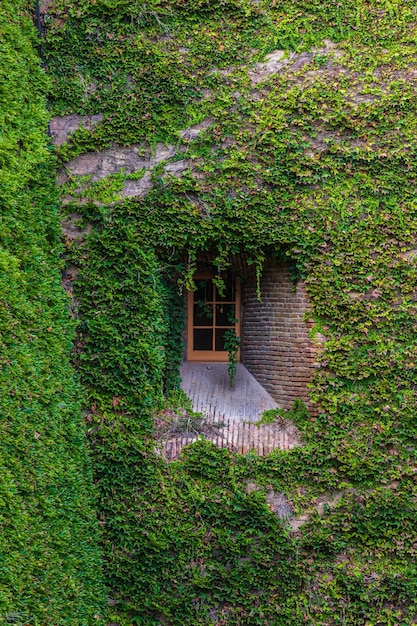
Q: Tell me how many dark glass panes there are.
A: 6